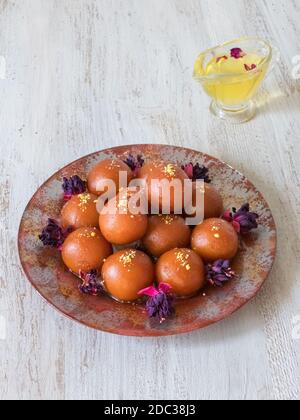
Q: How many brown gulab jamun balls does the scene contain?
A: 10